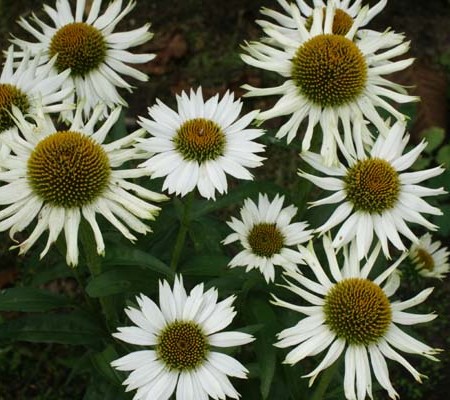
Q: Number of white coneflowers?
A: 11